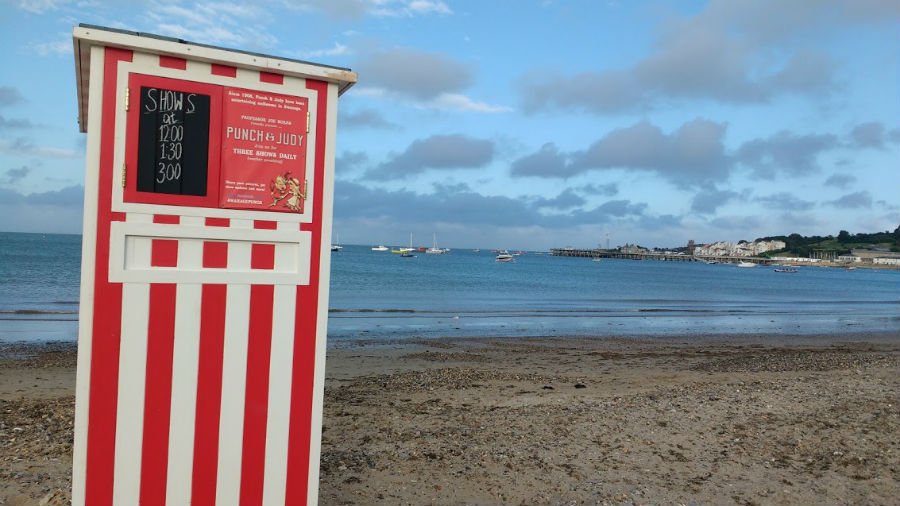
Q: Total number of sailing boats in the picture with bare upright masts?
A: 3